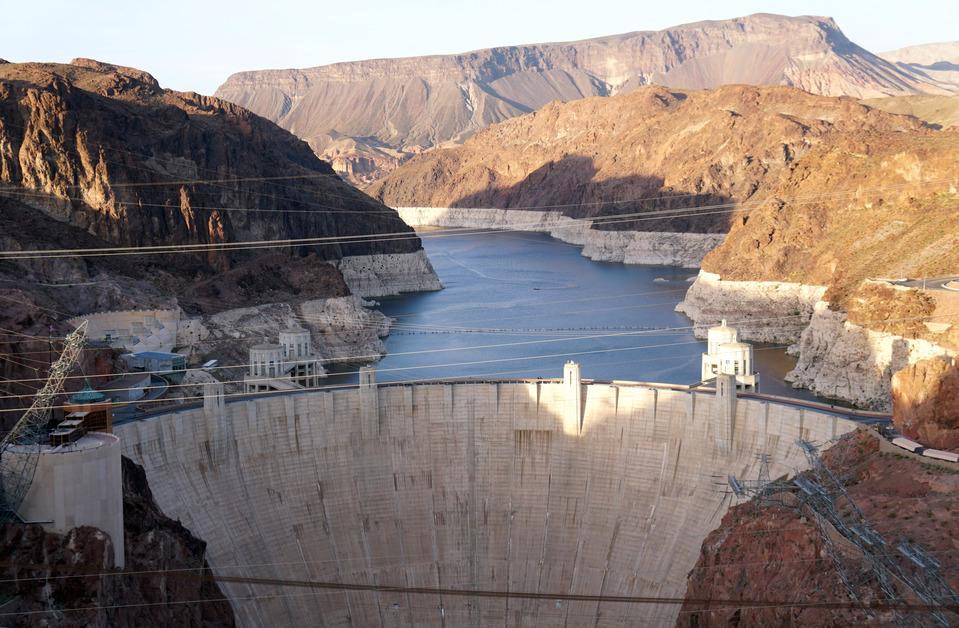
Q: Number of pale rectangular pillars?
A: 4